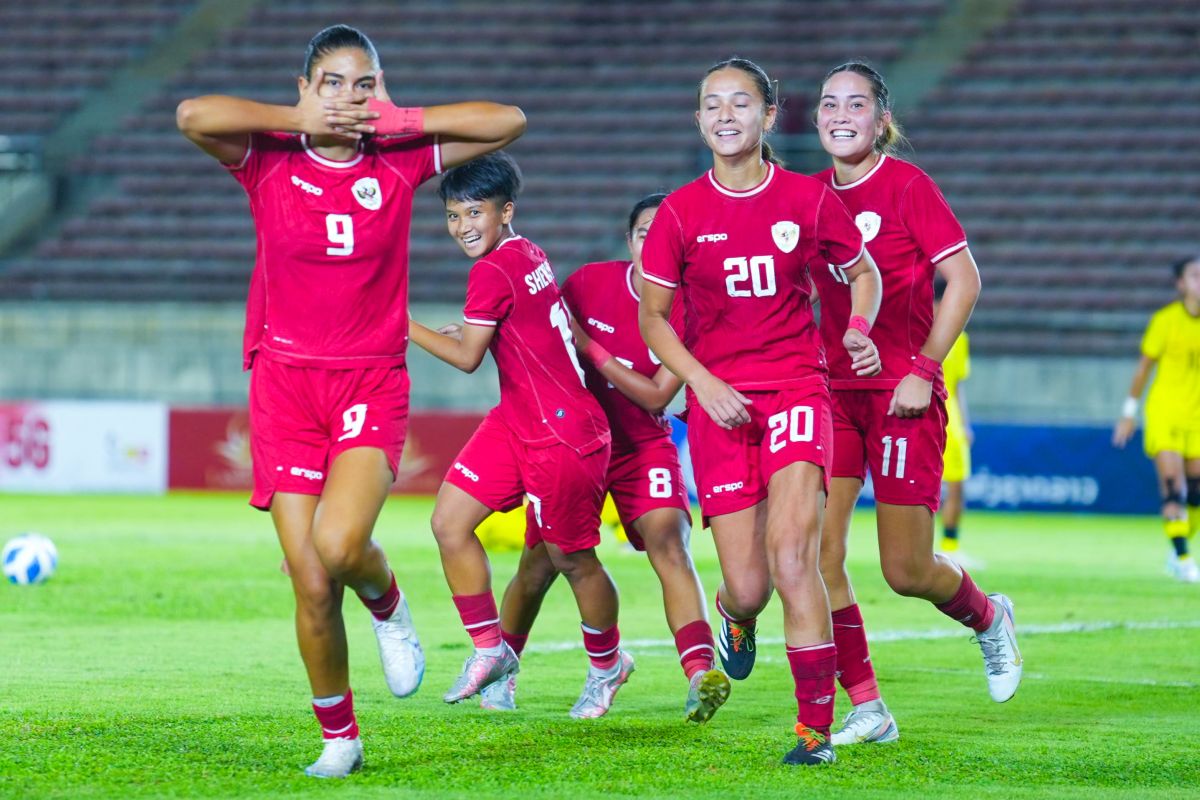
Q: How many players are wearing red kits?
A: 5